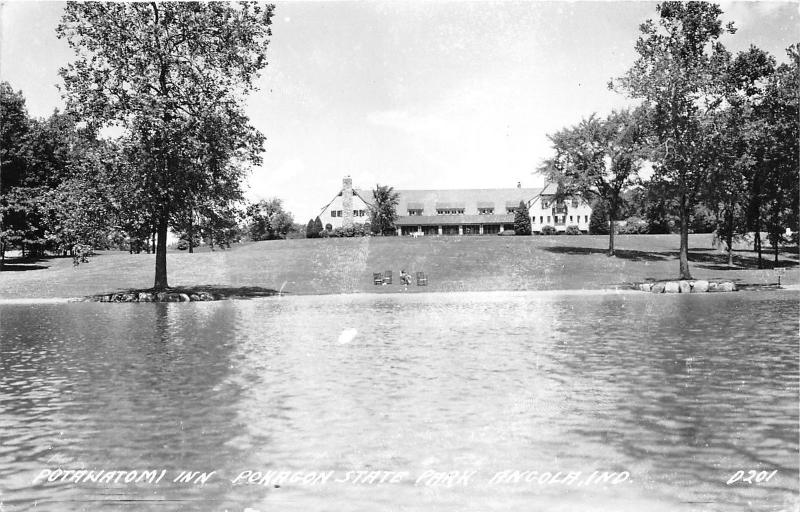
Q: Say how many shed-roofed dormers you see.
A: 4